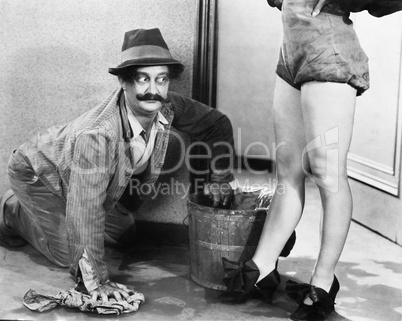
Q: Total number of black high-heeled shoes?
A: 2